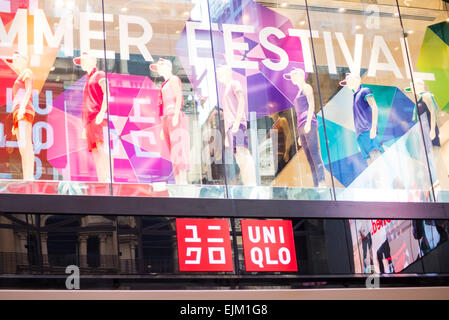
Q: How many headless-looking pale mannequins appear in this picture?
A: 7